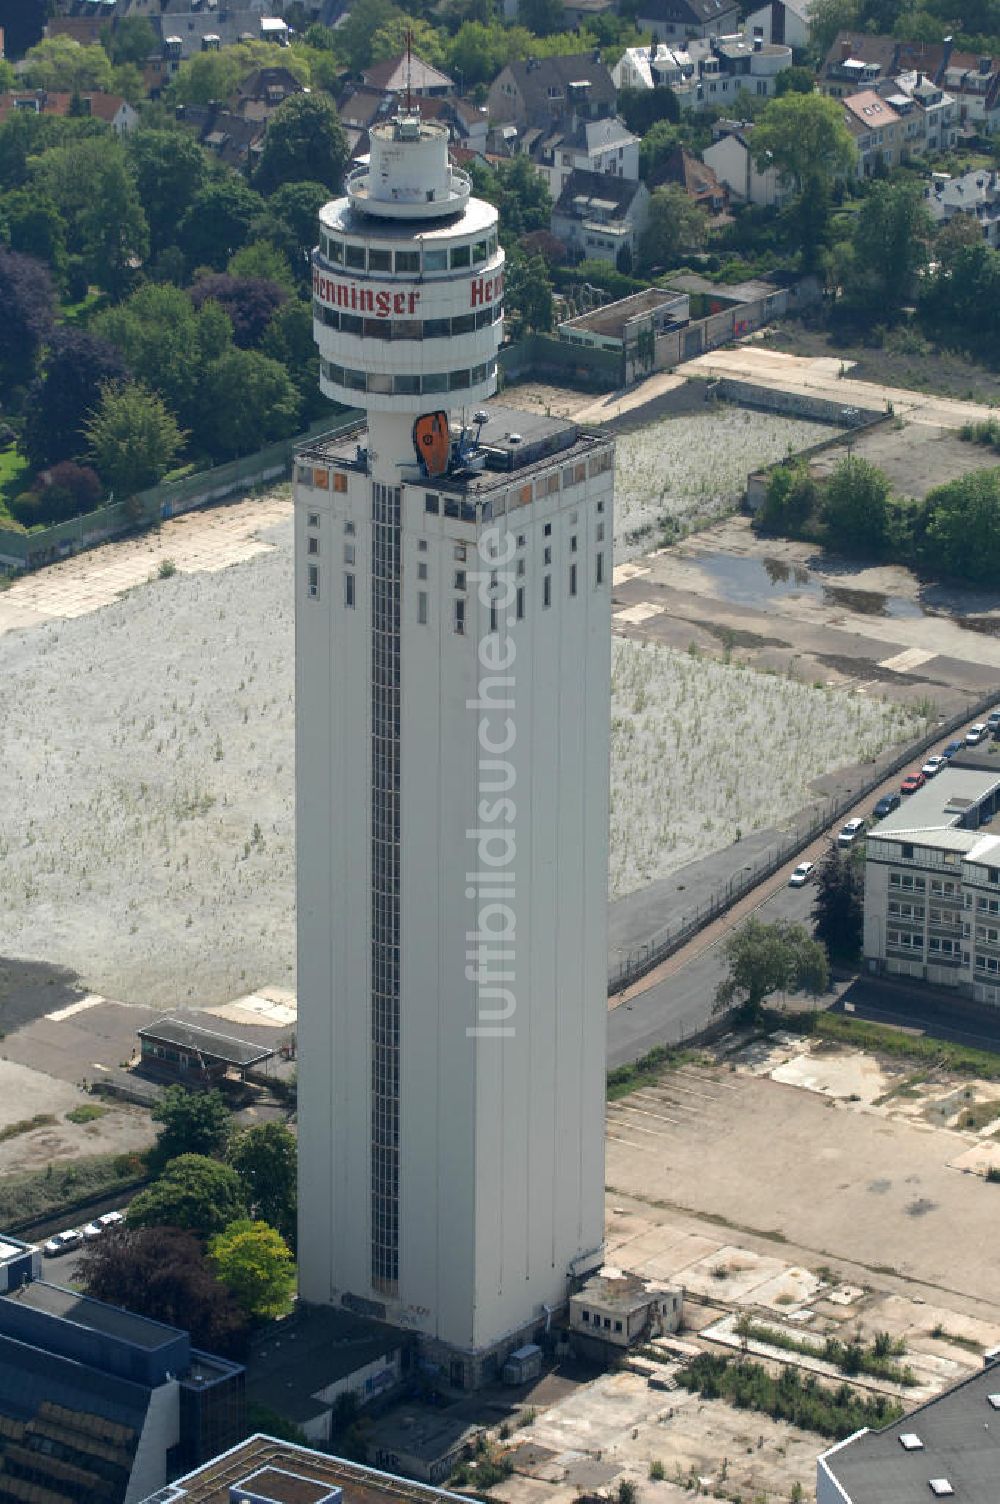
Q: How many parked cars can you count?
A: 10